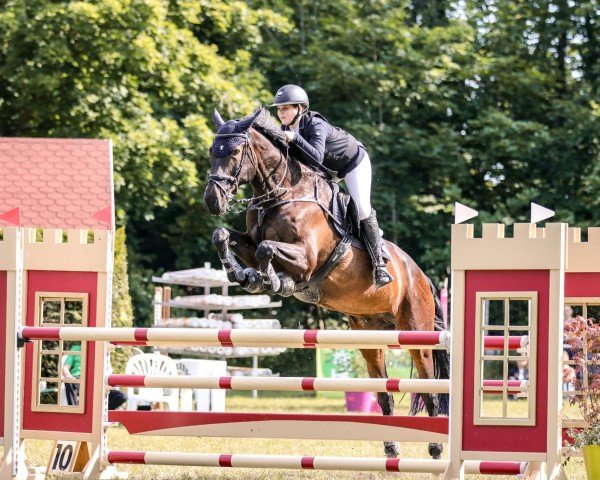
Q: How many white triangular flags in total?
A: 2